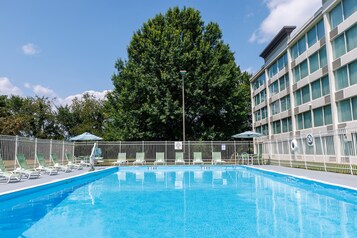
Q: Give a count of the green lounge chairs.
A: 11